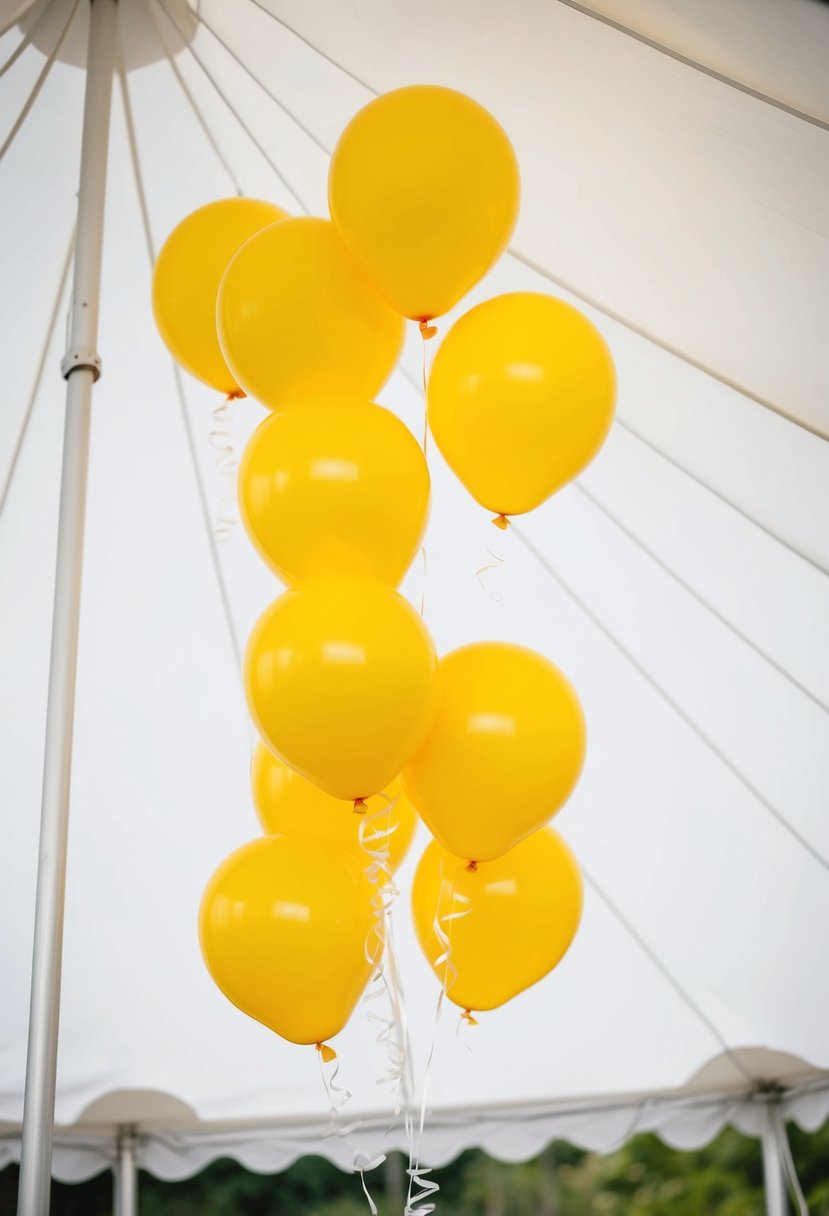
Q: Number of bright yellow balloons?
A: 10